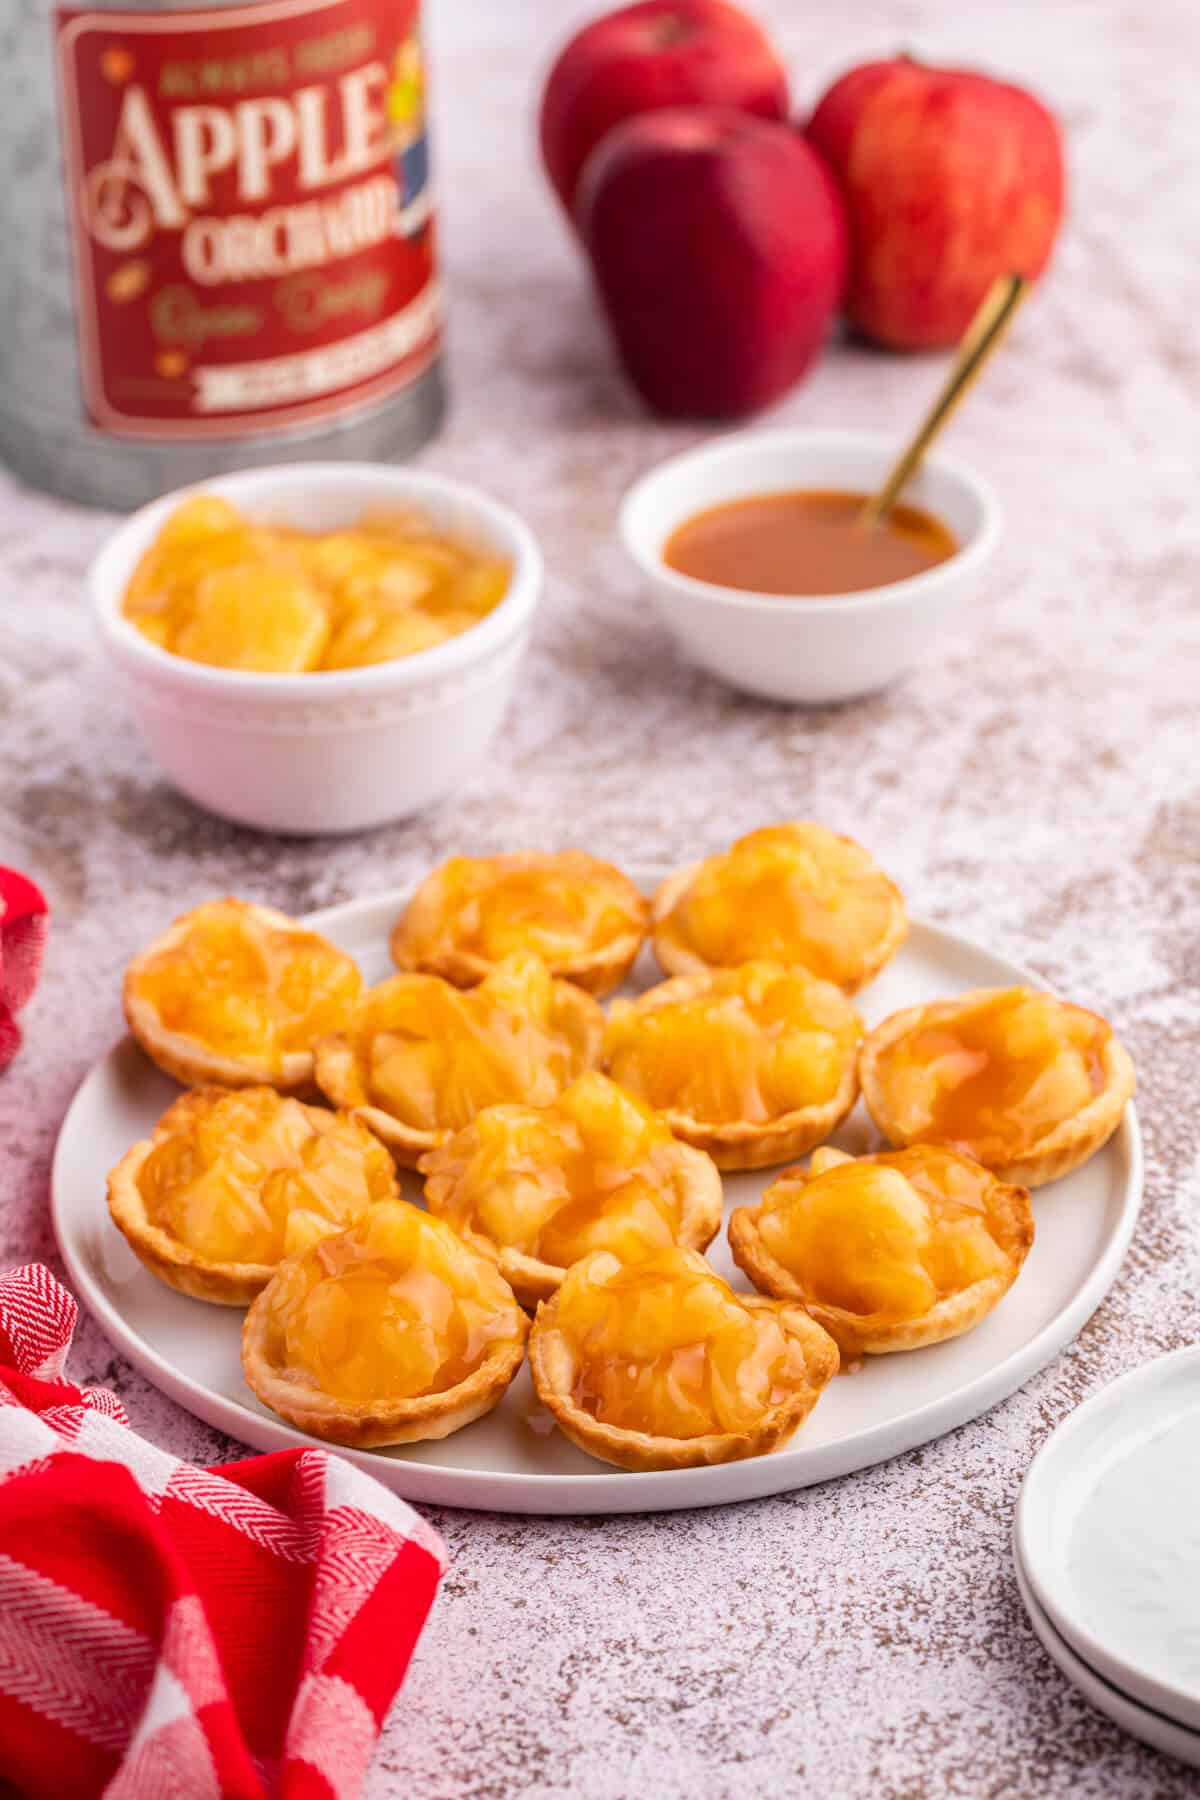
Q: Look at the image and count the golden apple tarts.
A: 11